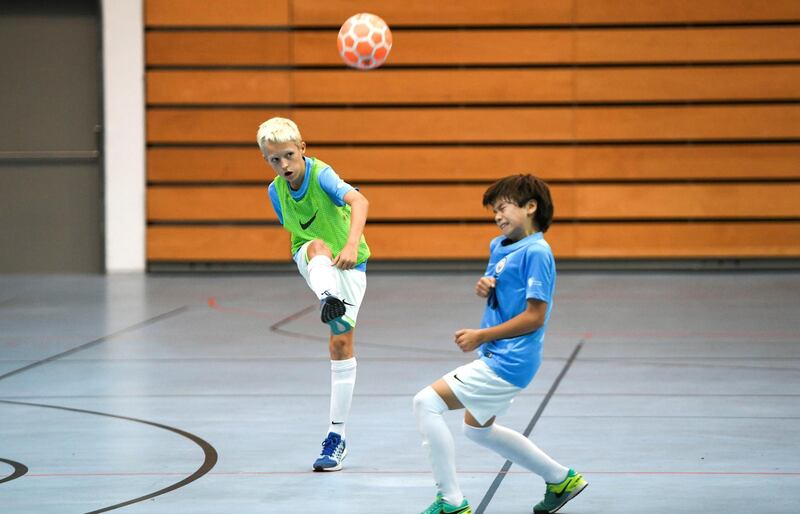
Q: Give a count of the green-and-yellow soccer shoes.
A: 2